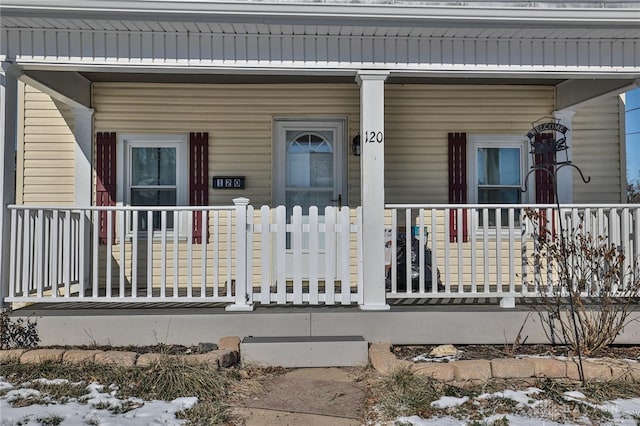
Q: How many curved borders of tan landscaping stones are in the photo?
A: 2